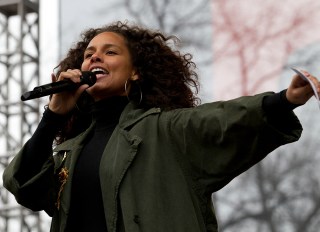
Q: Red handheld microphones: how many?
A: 0